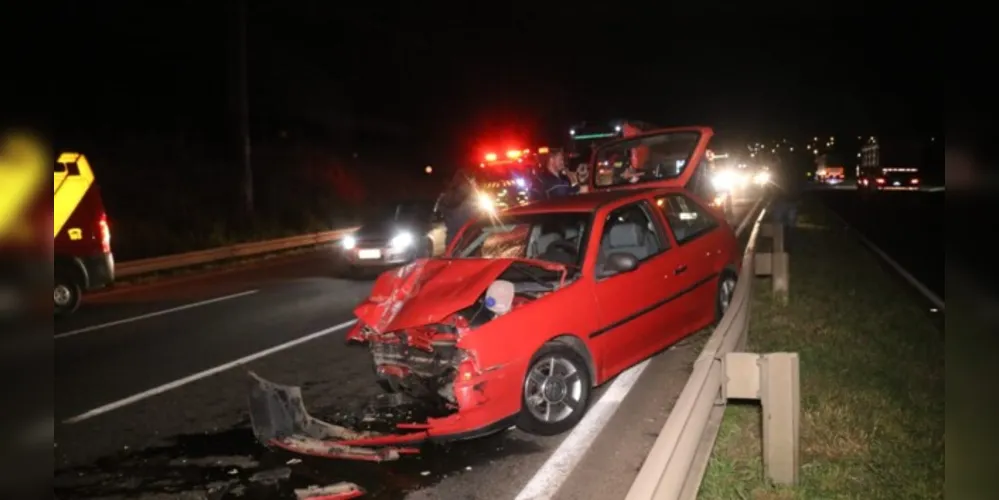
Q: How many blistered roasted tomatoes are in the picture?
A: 0